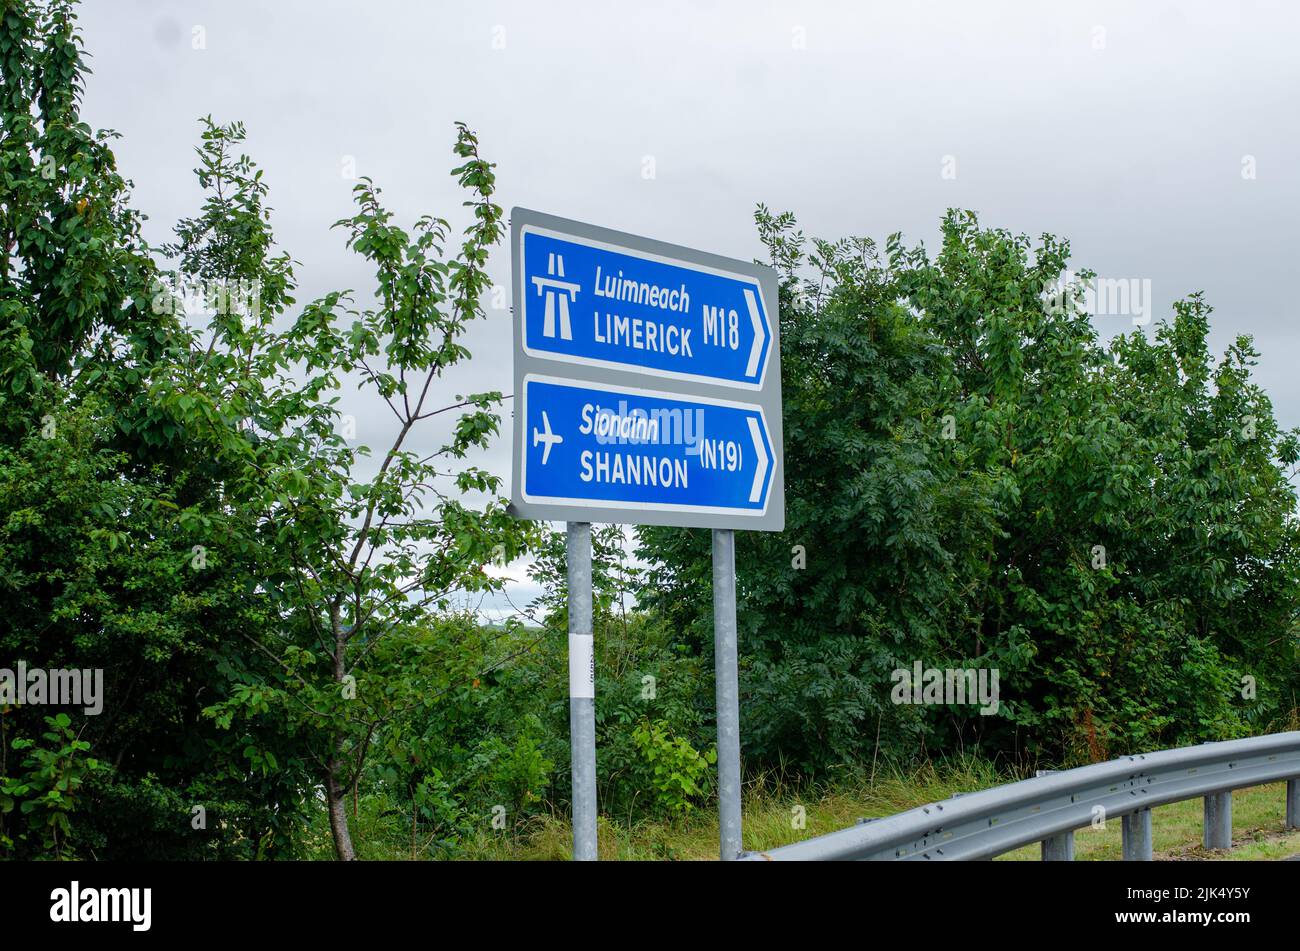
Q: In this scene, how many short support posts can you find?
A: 4